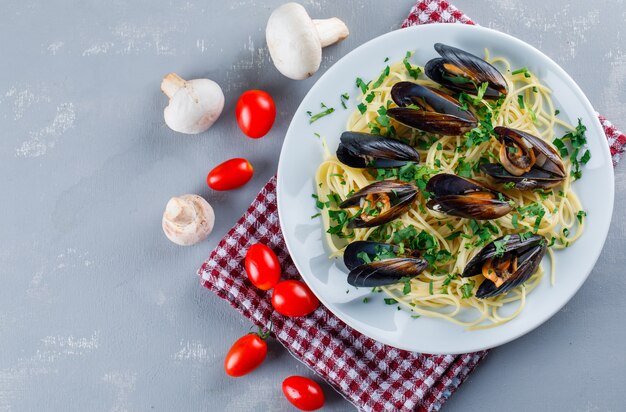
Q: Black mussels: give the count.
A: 8